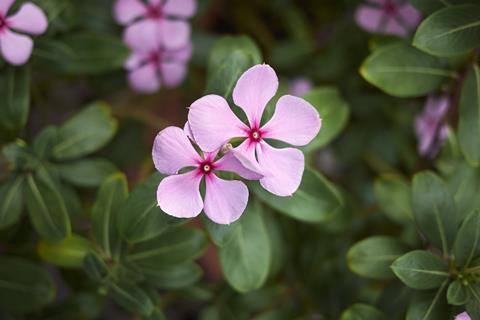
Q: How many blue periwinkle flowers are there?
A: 0